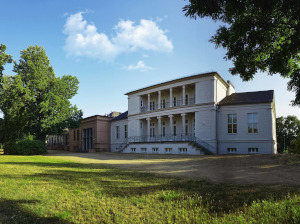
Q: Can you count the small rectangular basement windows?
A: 7